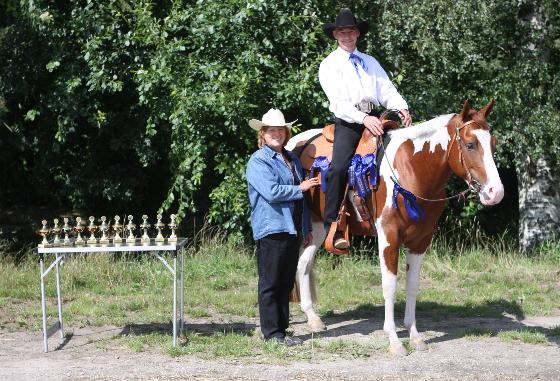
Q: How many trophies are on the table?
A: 11